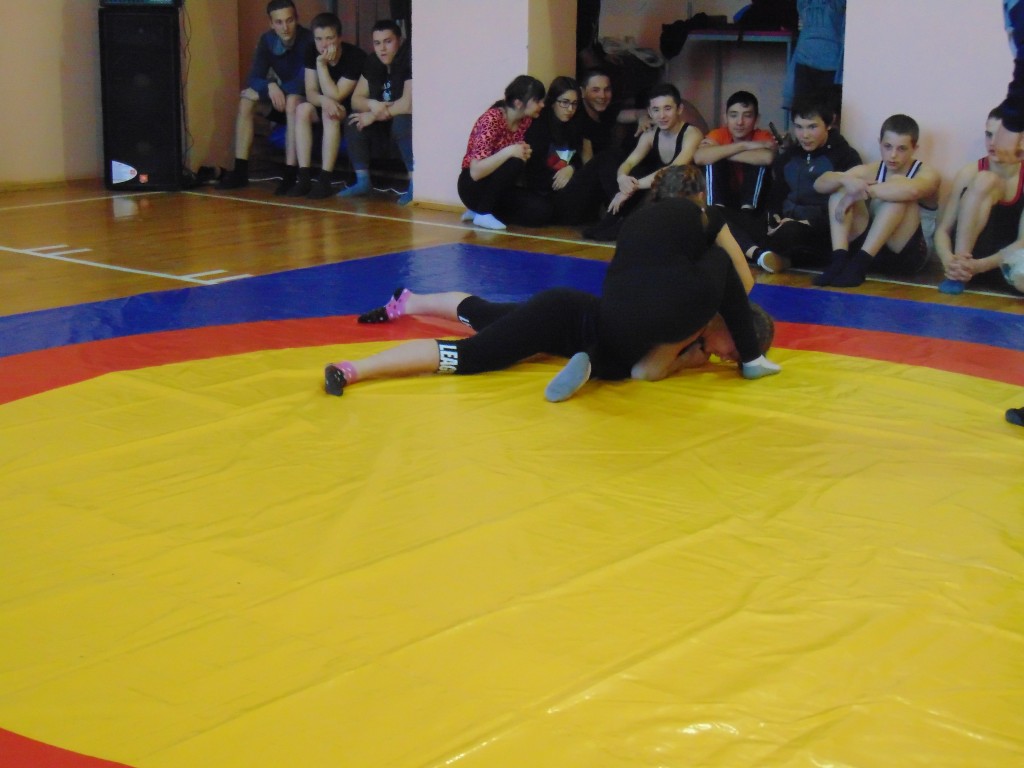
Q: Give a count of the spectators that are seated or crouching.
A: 11